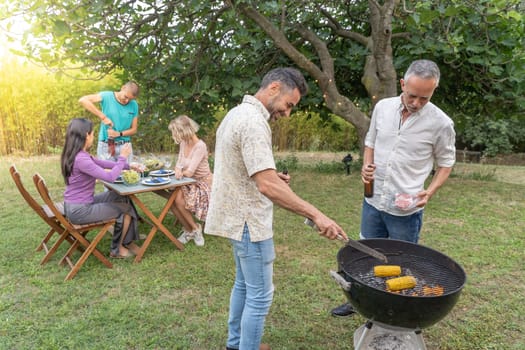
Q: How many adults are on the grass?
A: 5